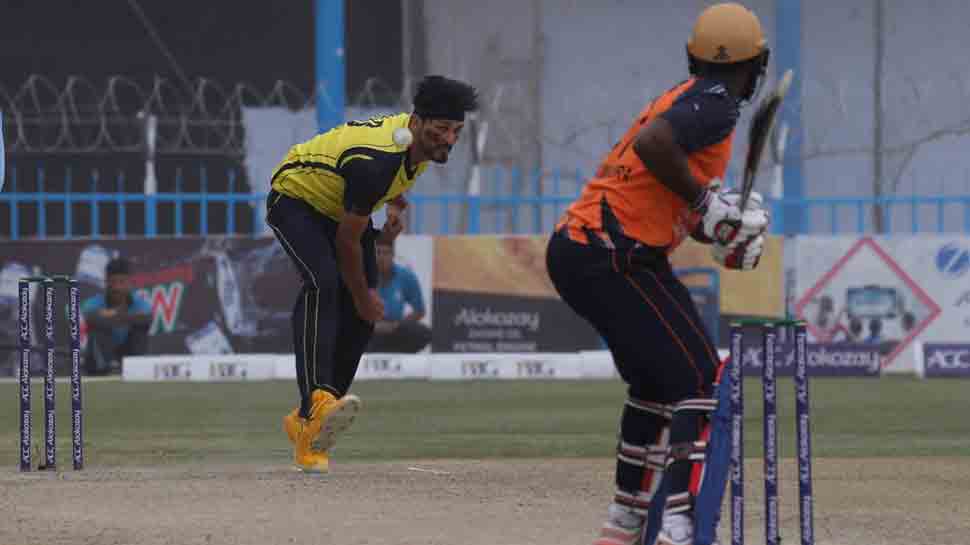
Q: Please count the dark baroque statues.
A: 0